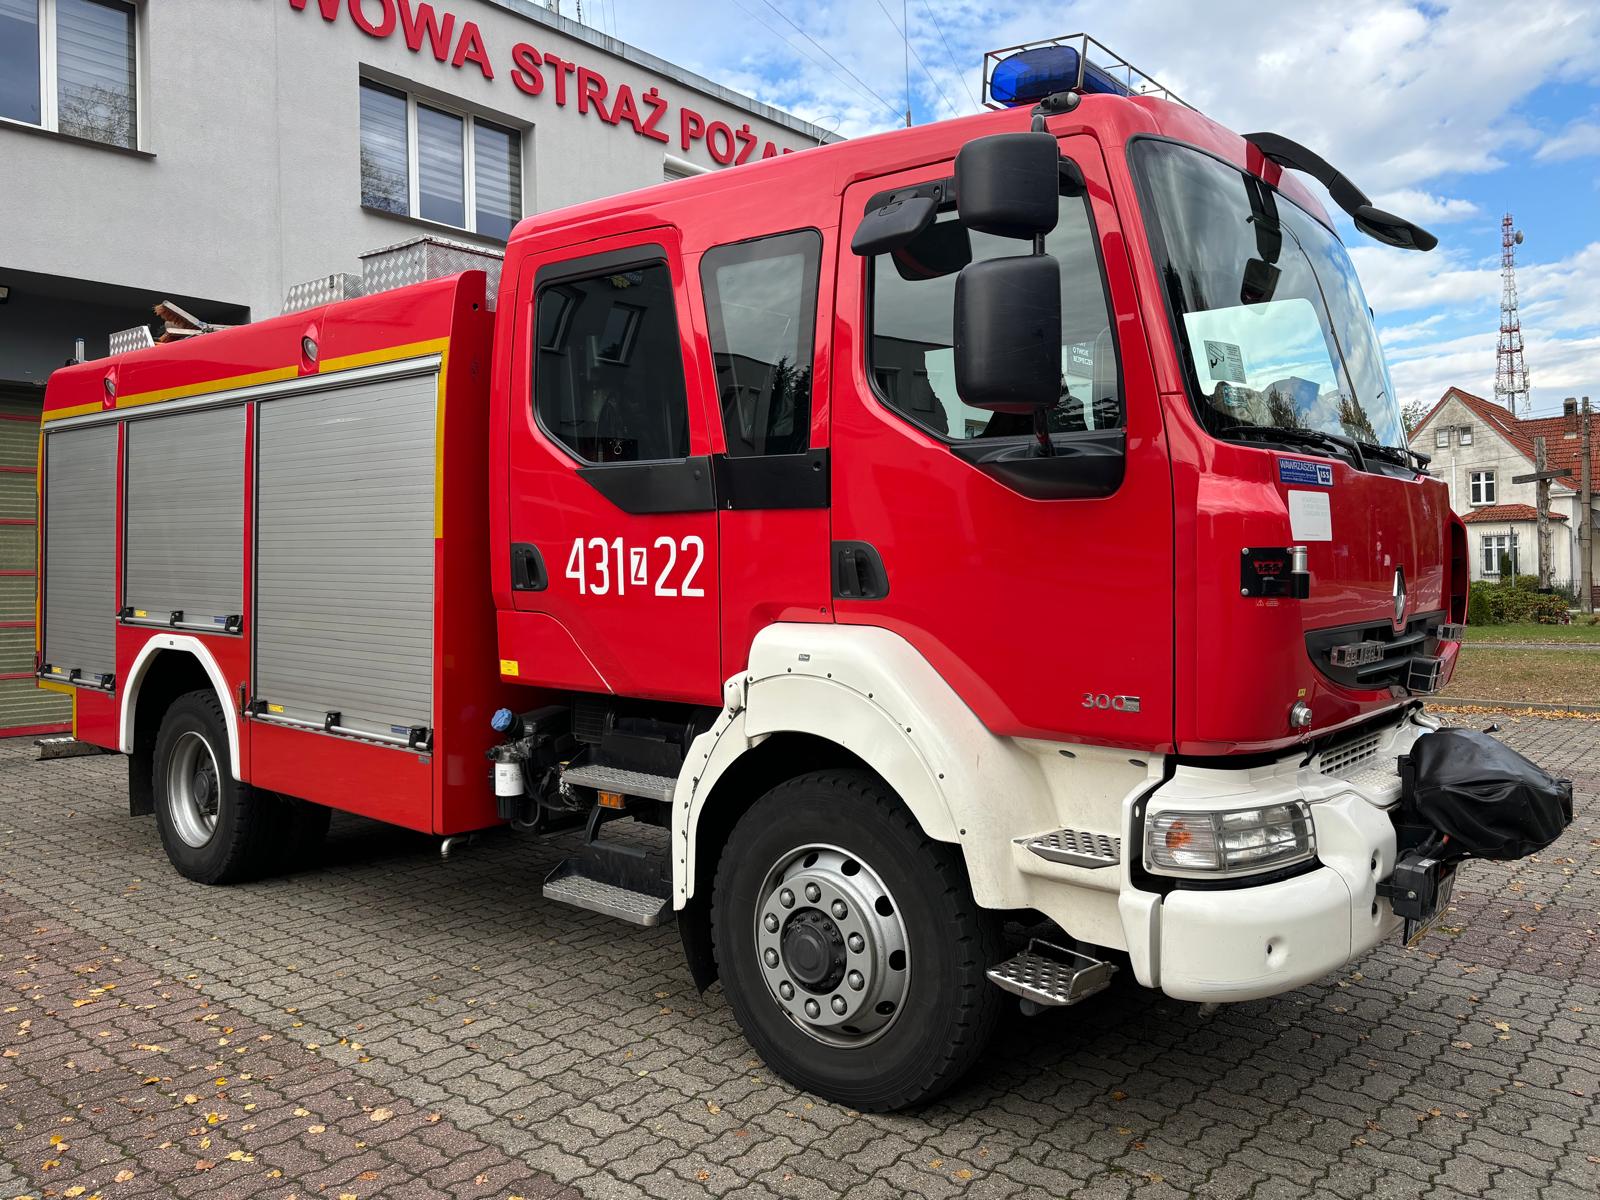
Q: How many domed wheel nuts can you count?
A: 10